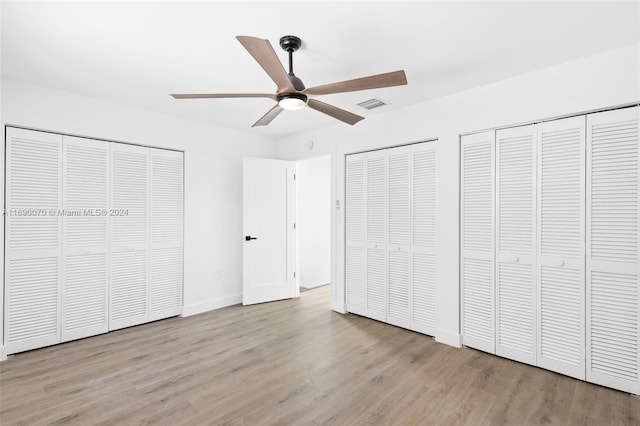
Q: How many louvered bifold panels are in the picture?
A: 12